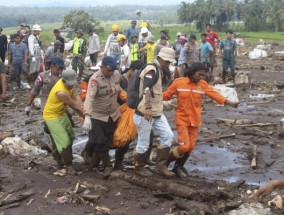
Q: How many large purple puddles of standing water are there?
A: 0